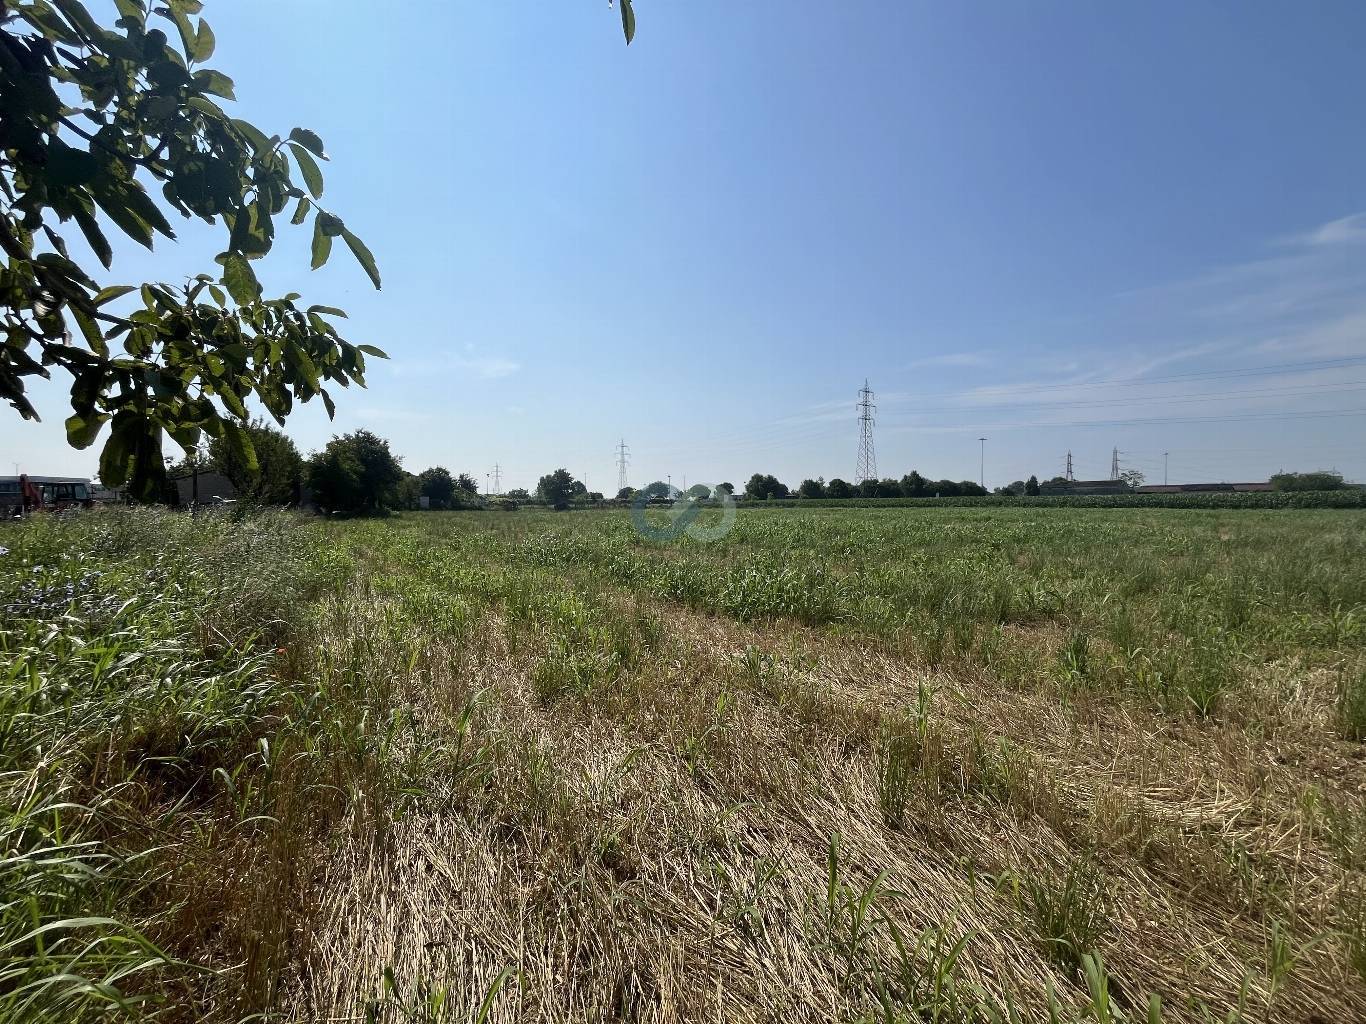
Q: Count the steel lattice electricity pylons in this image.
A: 5